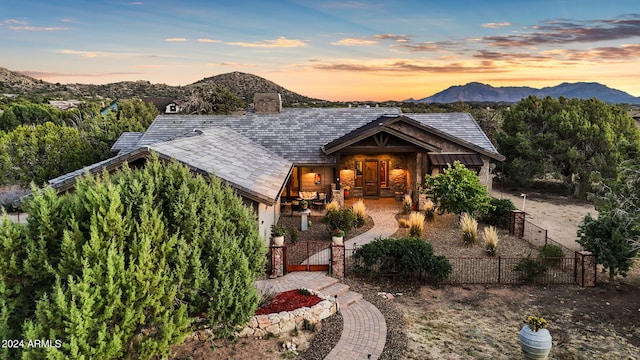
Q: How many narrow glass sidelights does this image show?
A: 2